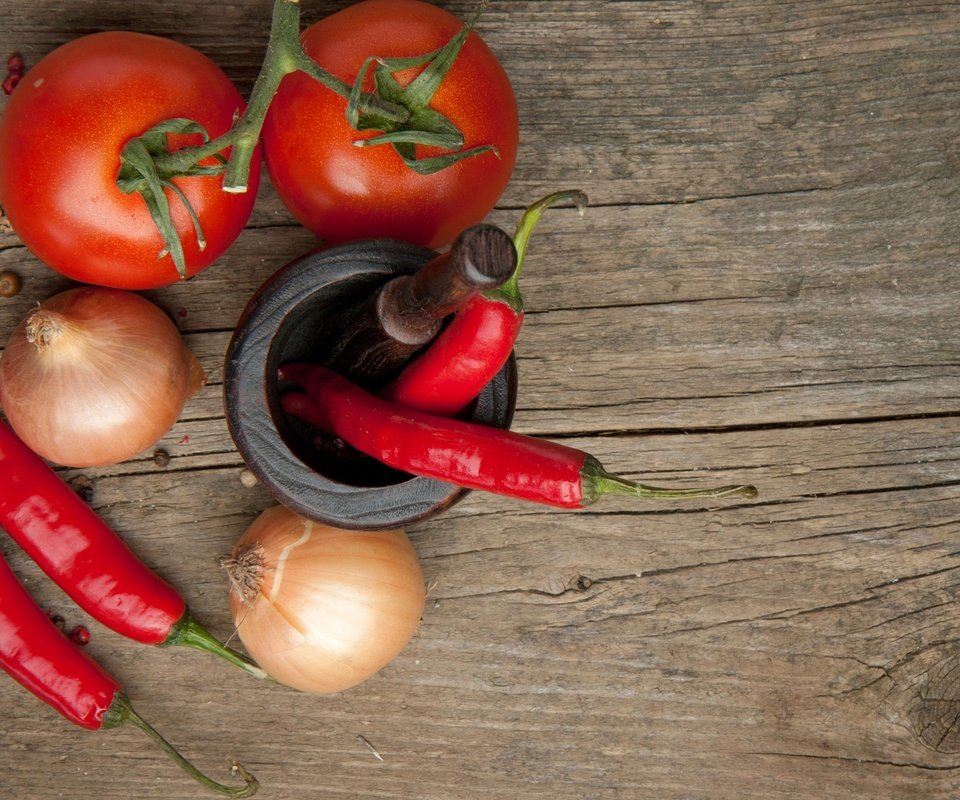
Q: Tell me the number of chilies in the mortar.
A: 2